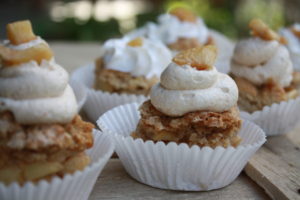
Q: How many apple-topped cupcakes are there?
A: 6